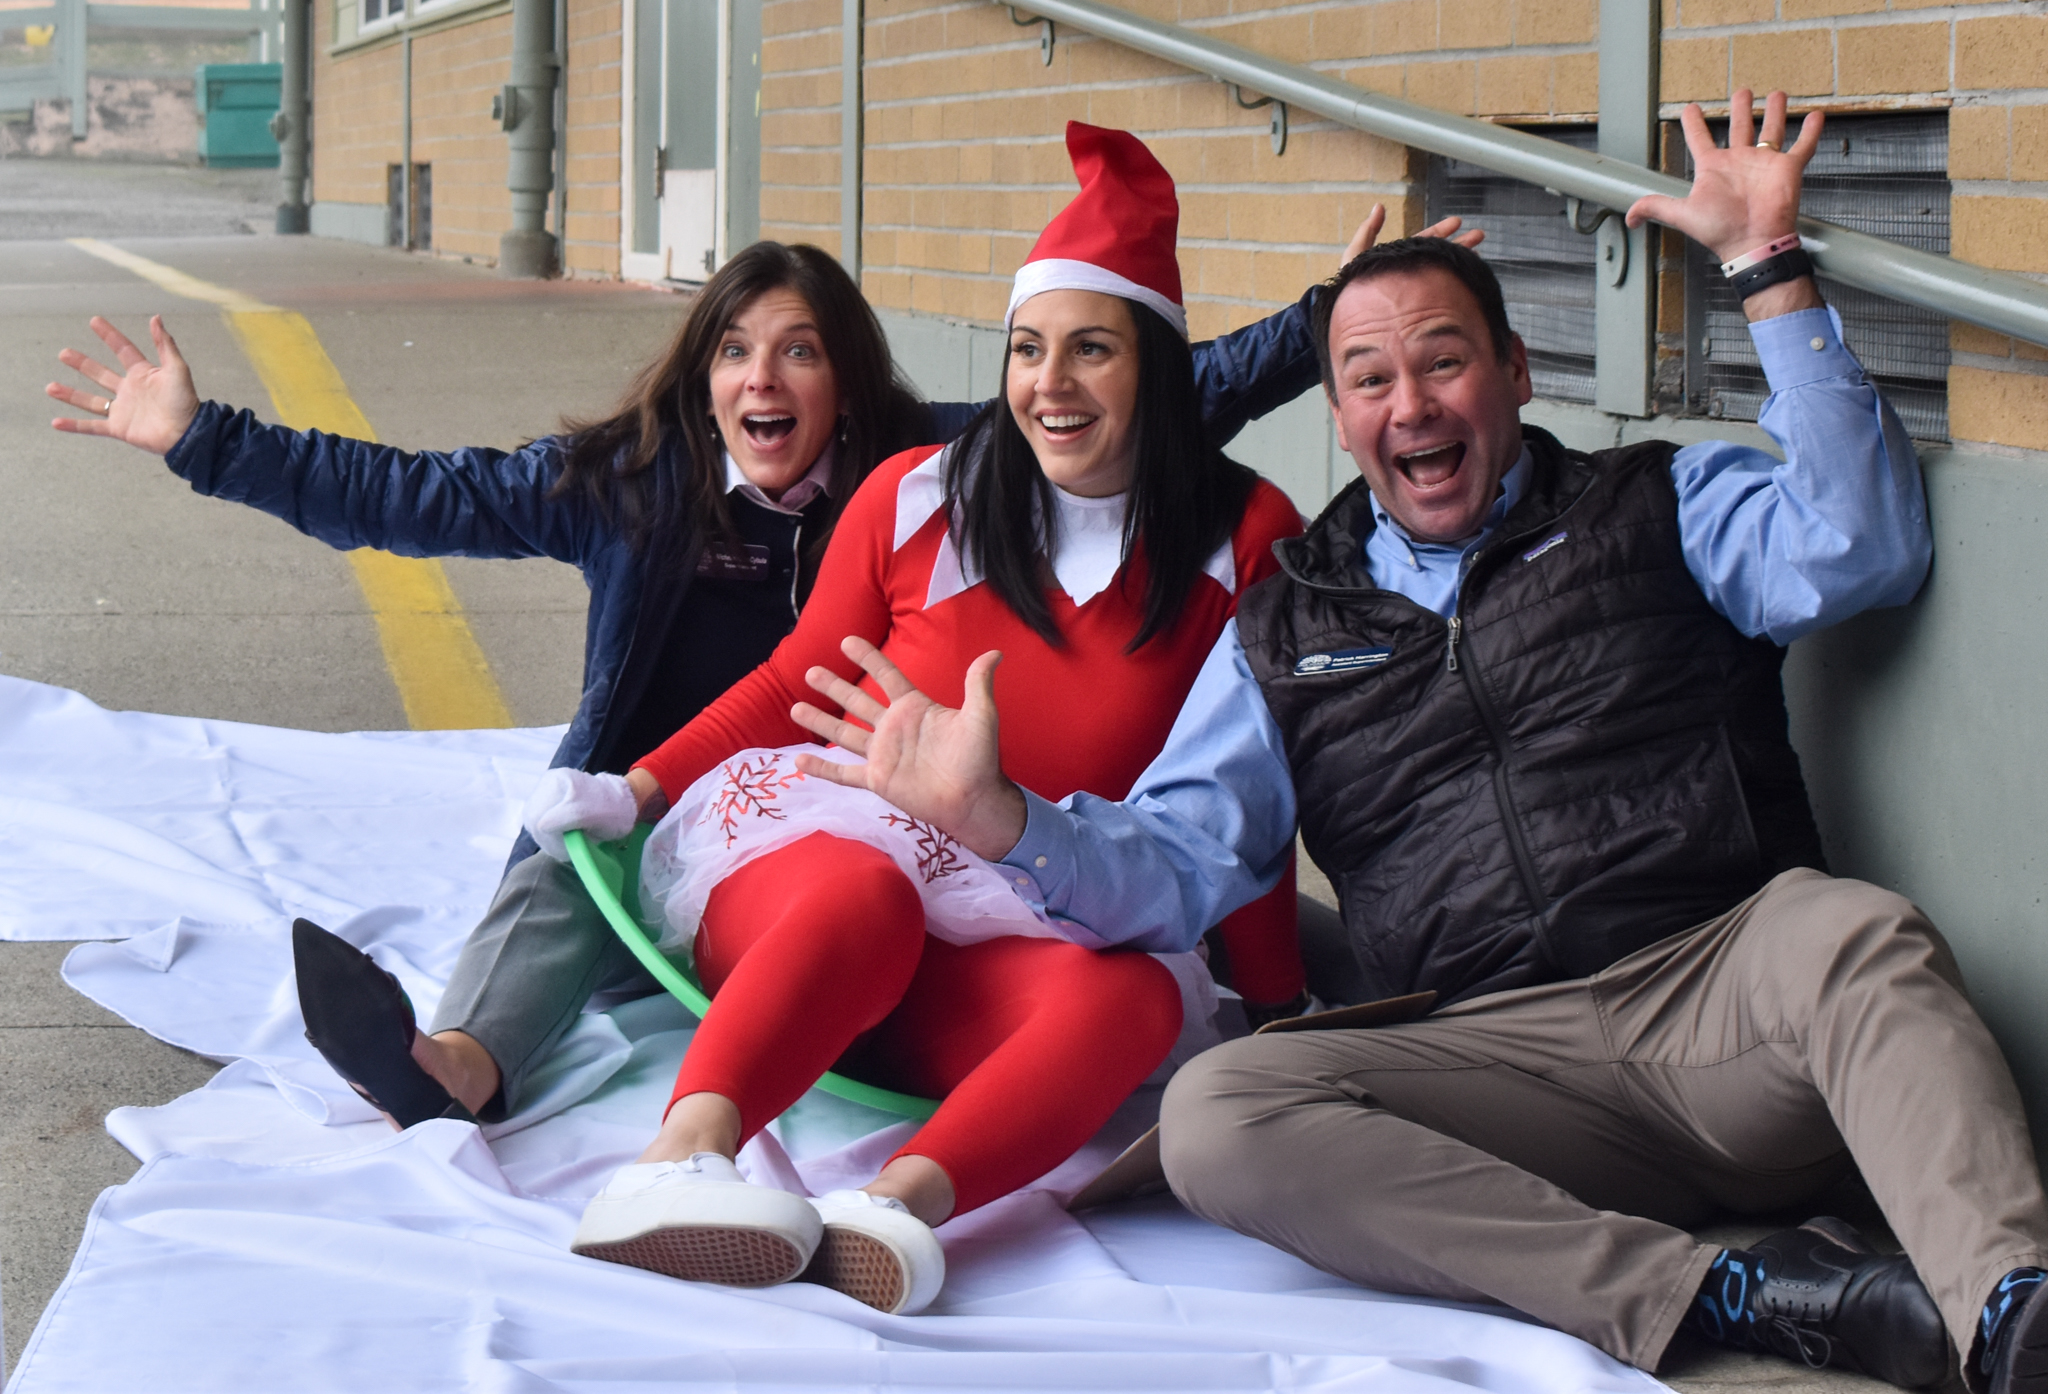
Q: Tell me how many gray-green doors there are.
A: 1